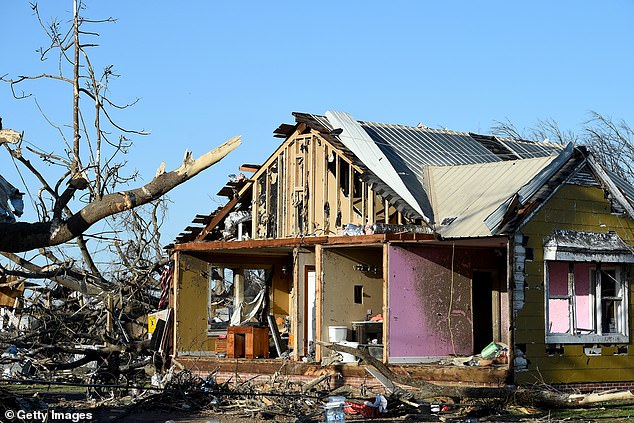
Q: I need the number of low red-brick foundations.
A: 1